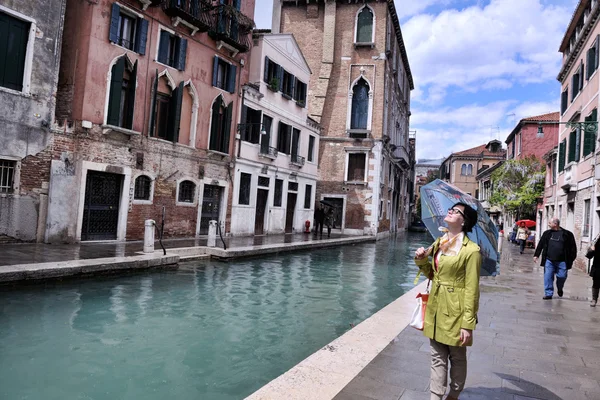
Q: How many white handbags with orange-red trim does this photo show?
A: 1